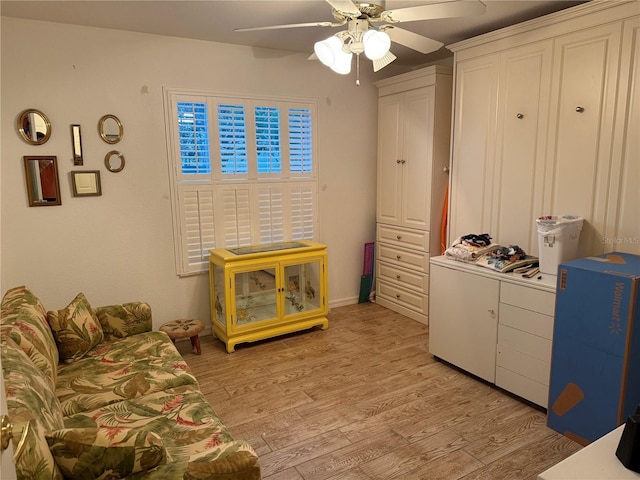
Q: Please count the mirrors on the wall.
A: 6